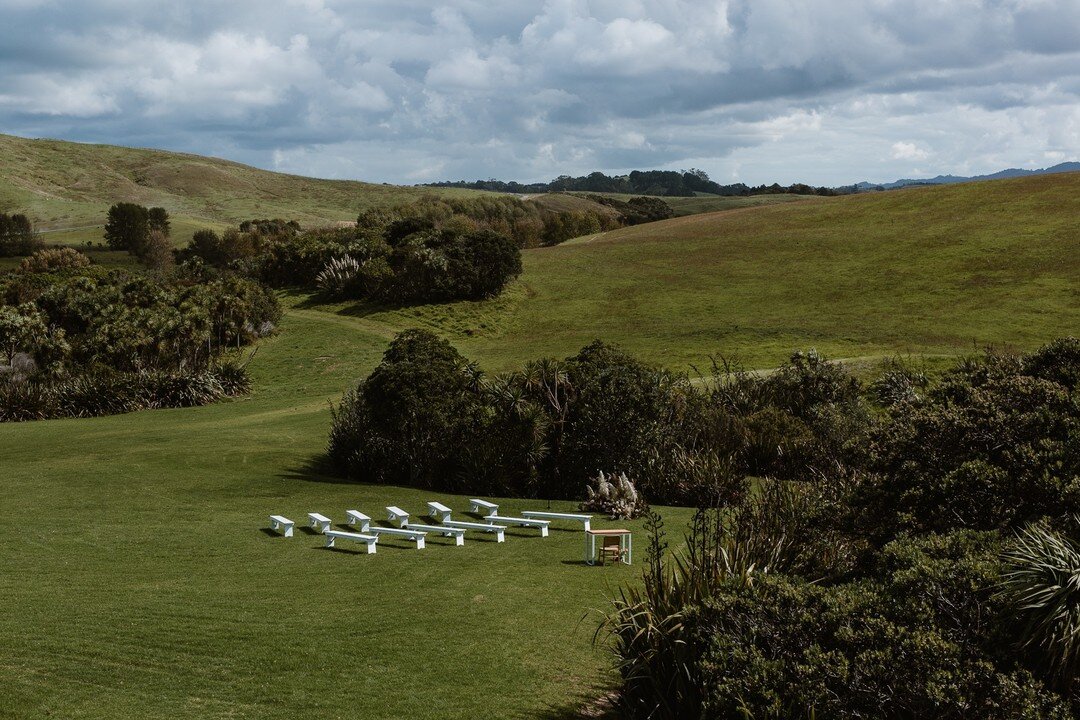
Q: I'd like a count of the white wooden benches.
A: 12